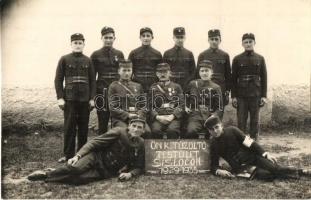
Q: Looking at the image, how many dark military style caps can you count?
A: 11